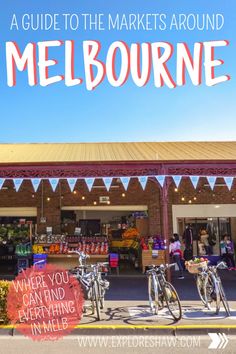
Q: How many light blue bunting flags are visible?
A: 14